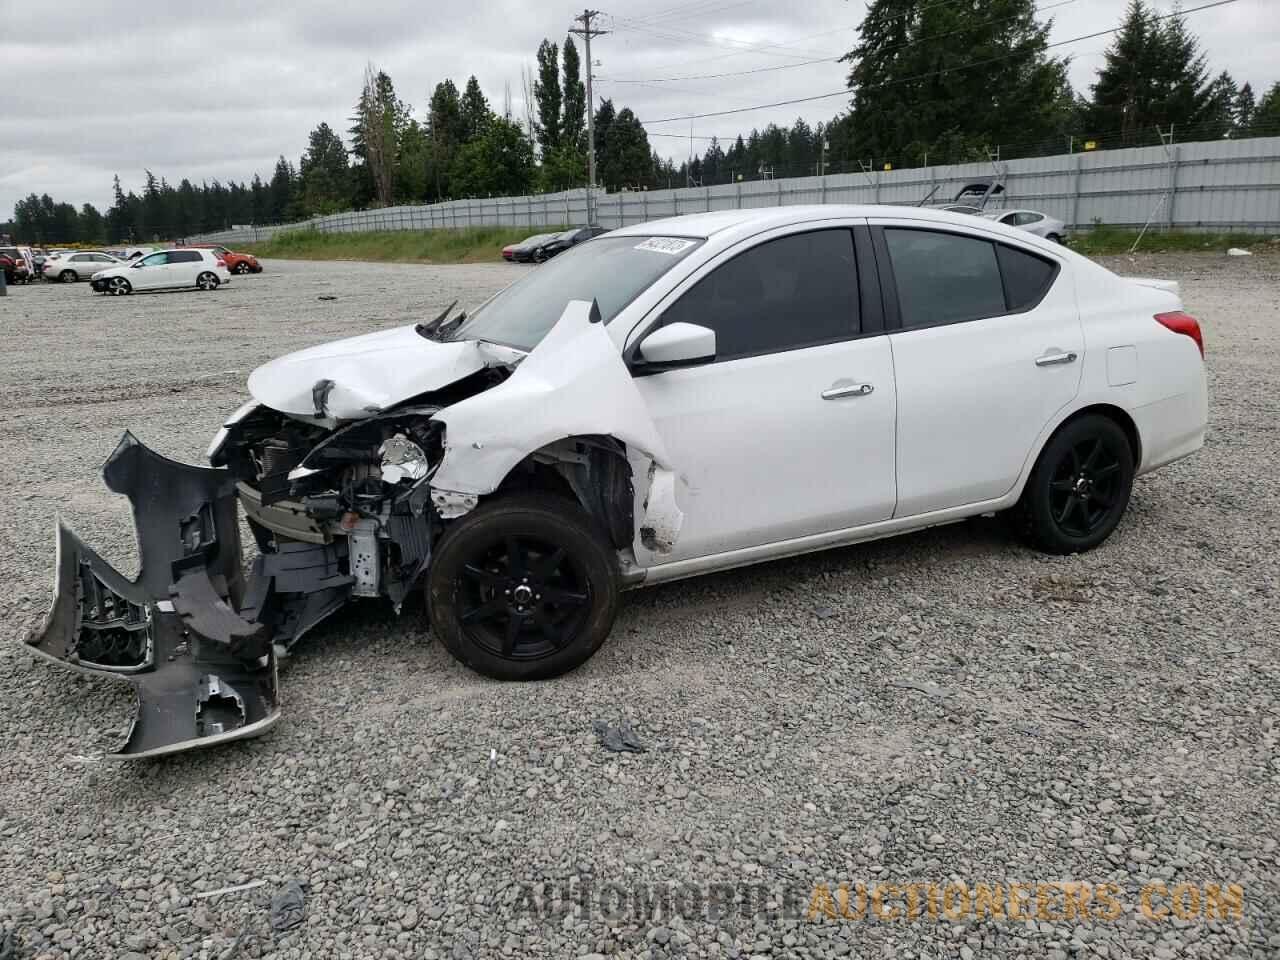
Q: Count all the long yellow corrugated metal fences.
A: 0